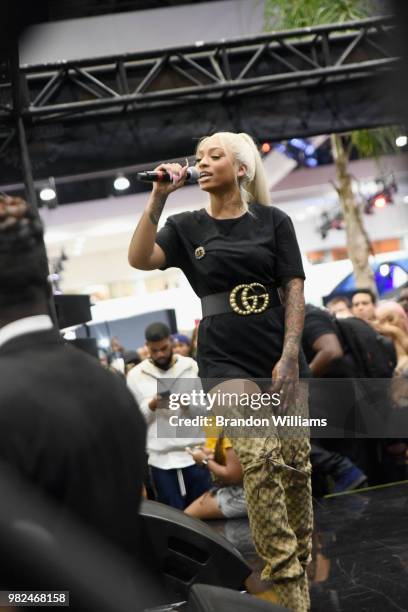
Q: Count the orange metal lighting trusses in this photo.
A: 0